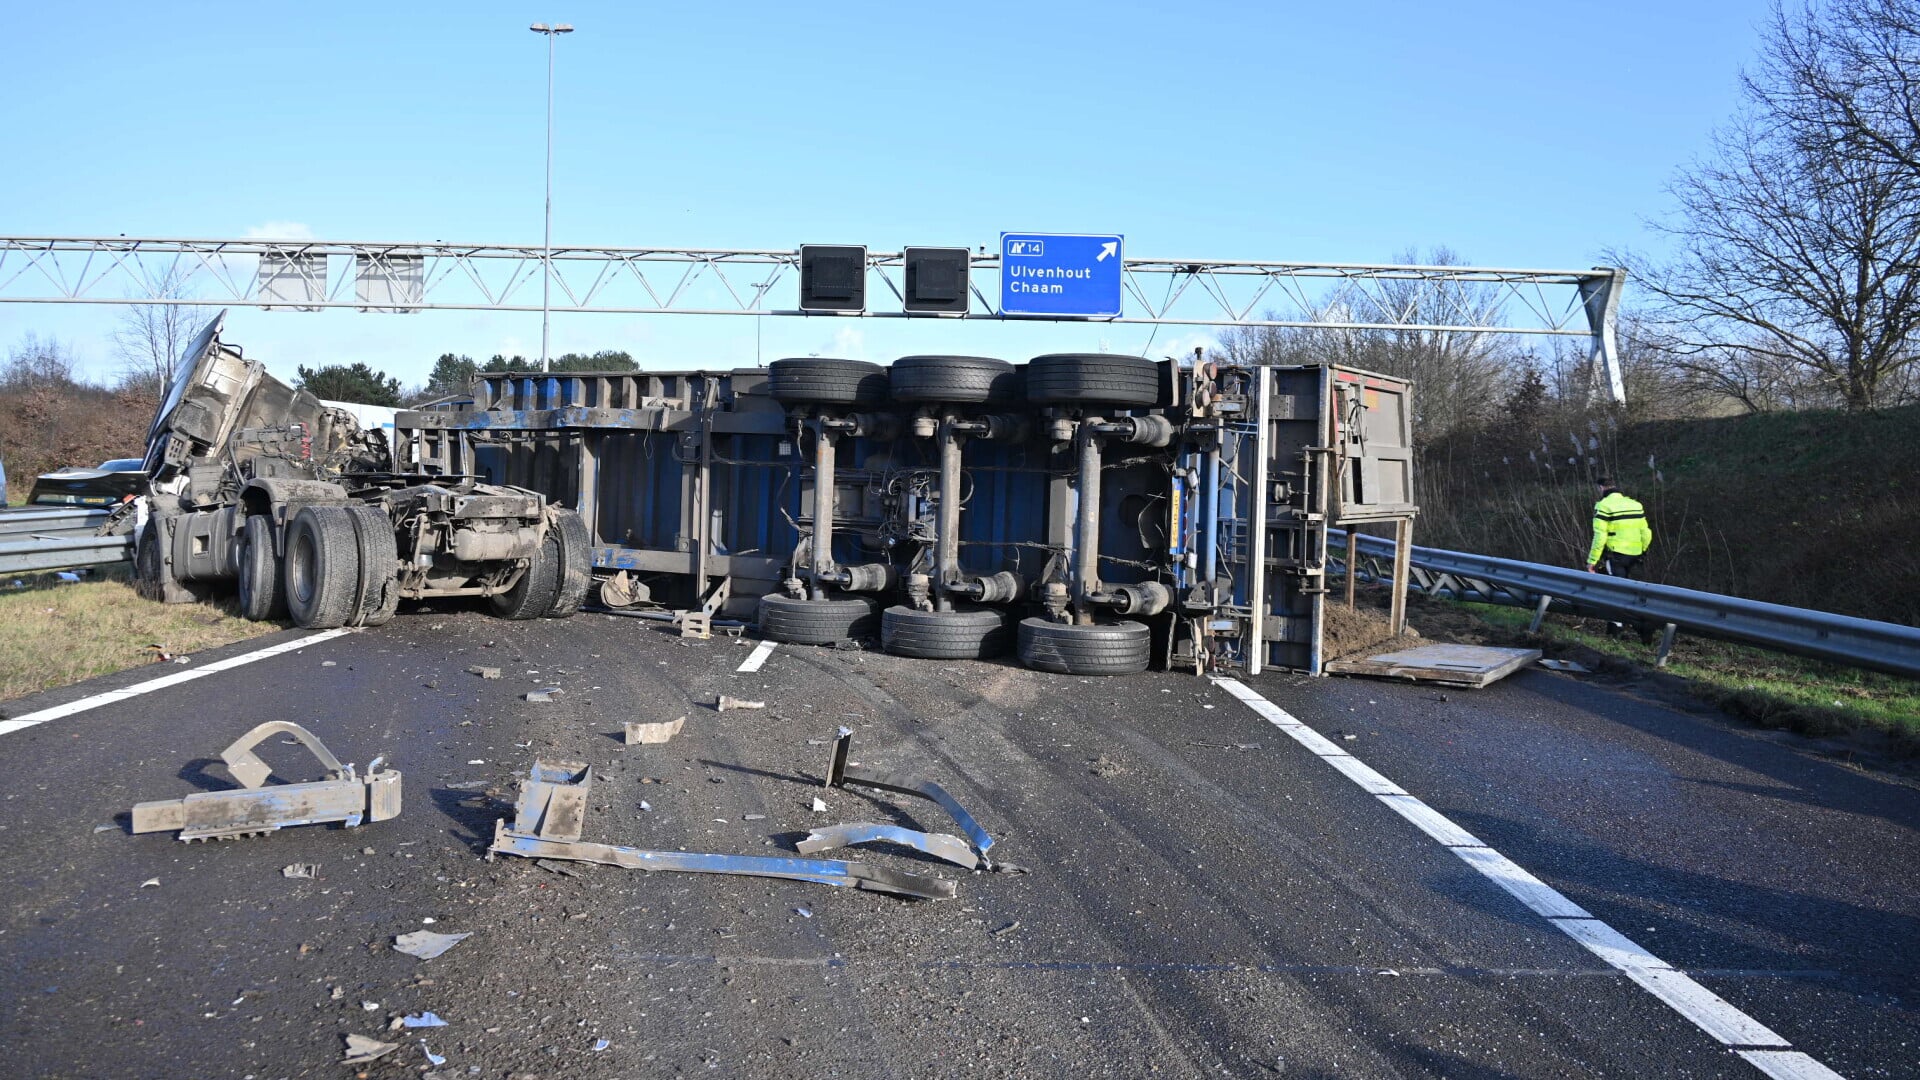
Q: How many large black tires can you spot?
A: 12